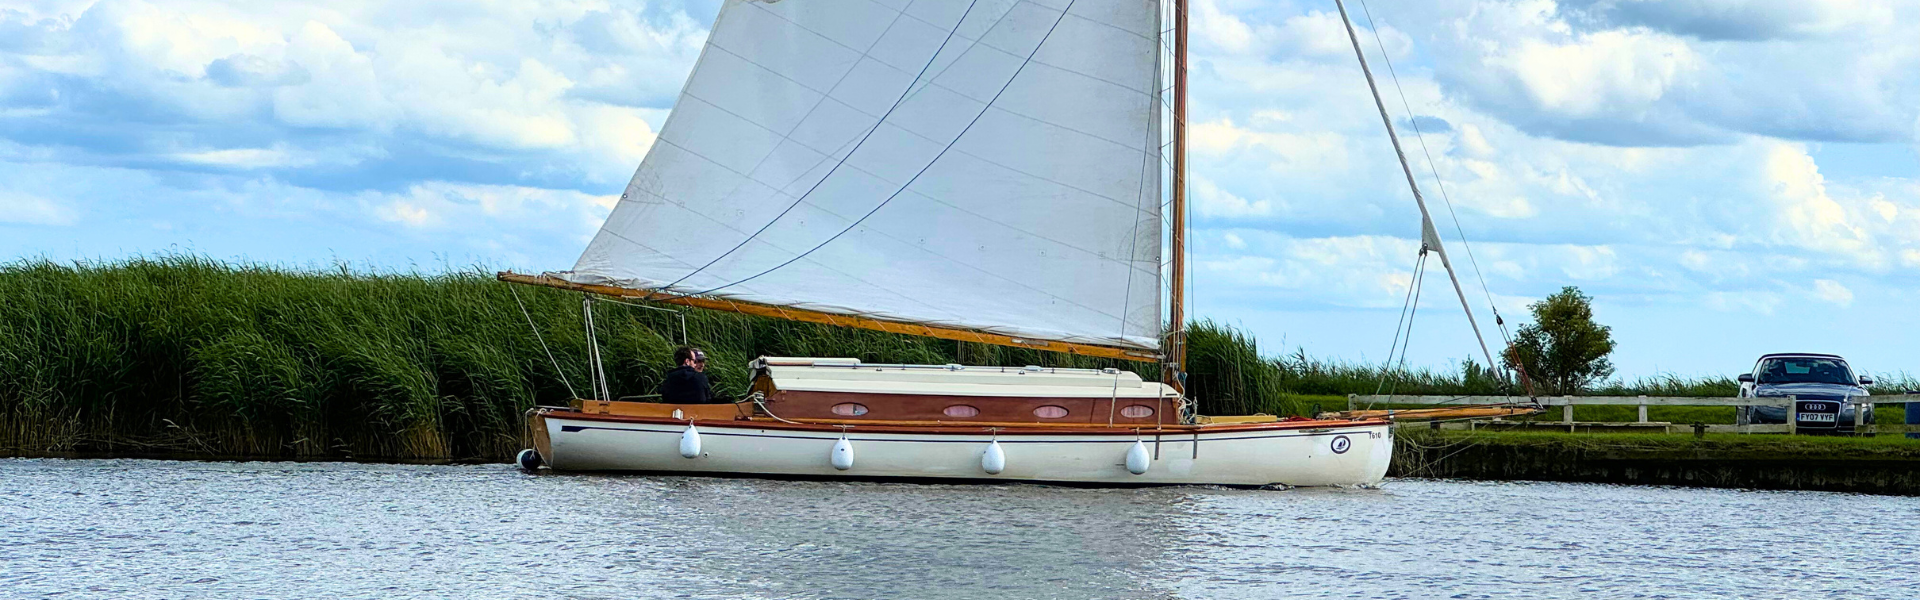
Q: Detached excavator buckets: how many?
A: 0